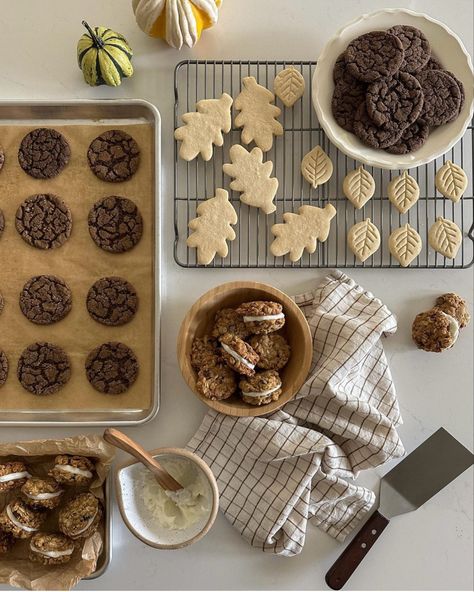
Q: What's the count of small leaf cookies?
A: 8